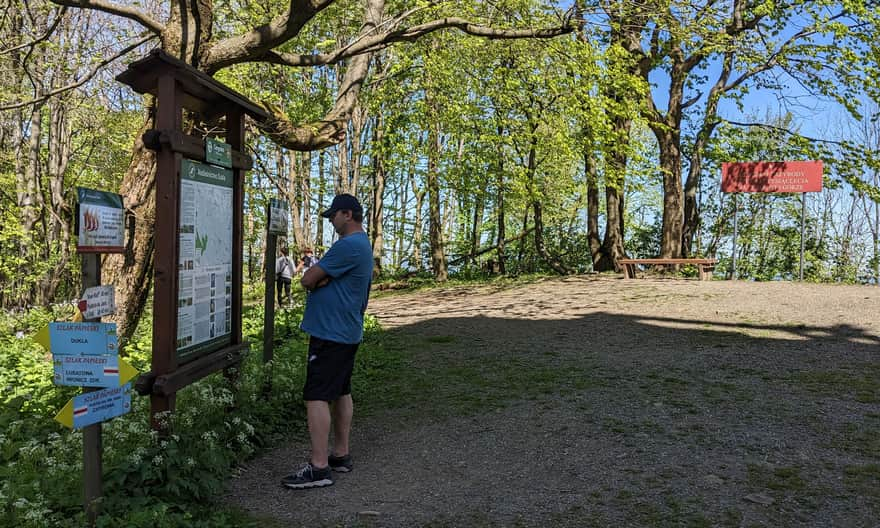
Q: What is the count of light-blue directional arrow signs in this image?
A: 3